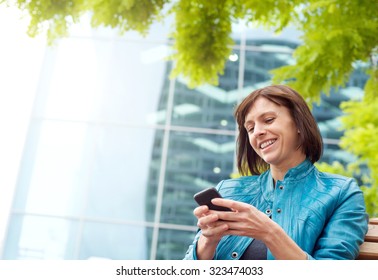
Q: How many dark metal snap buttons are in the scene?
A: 4